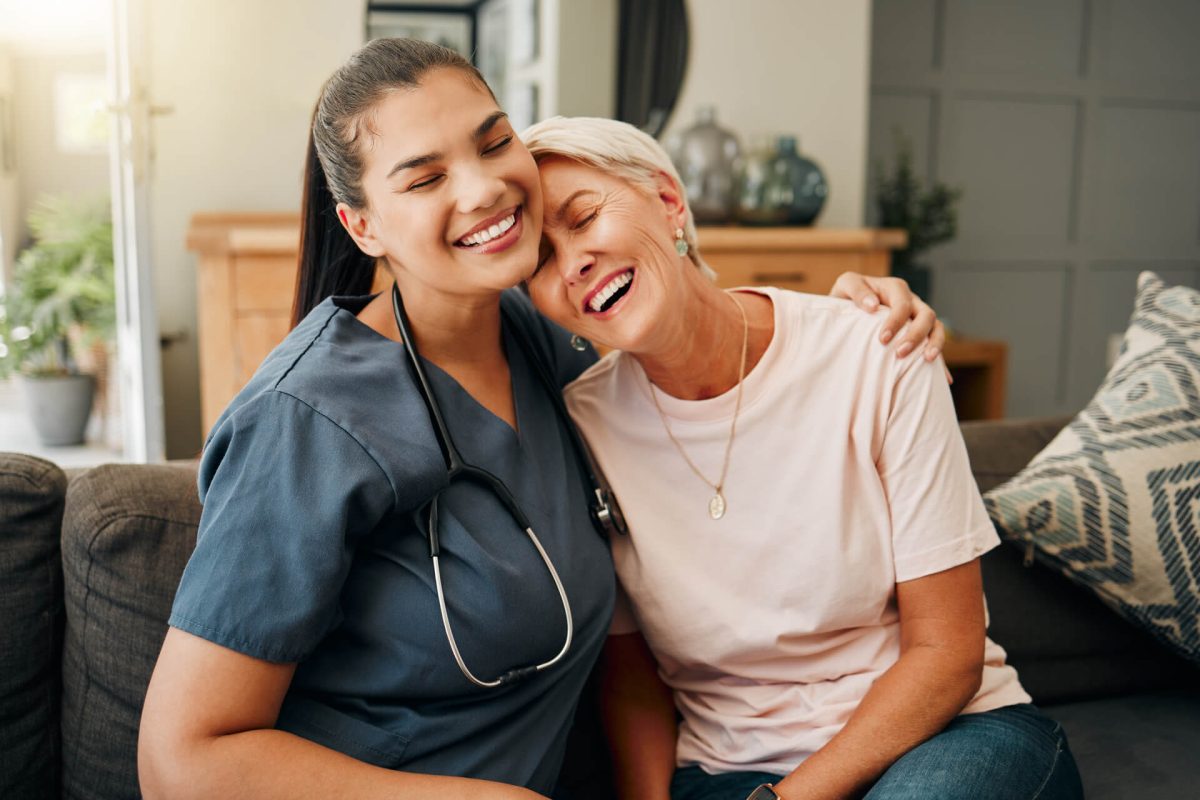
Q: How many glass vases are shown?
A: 3